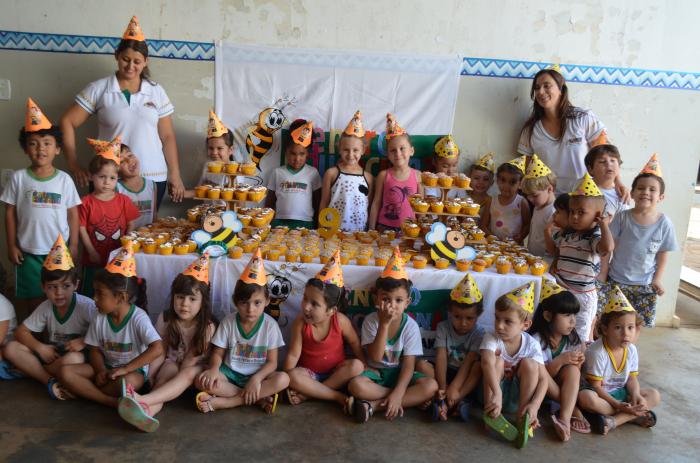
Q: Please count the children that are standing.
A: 15